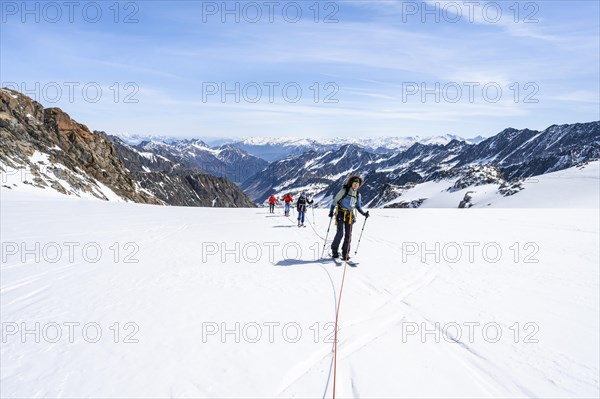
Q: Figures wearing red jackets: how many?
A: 2